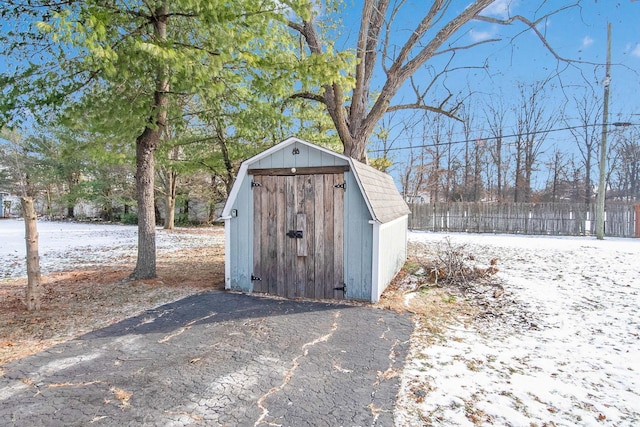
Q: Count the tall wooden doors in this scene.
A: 2